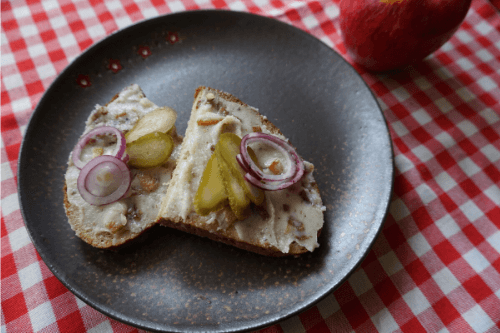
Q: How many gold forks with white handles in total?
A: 0